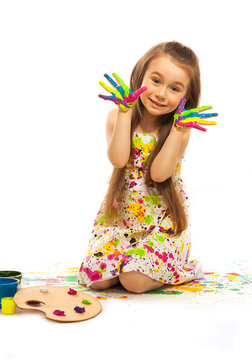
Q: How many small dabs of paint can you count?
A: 5